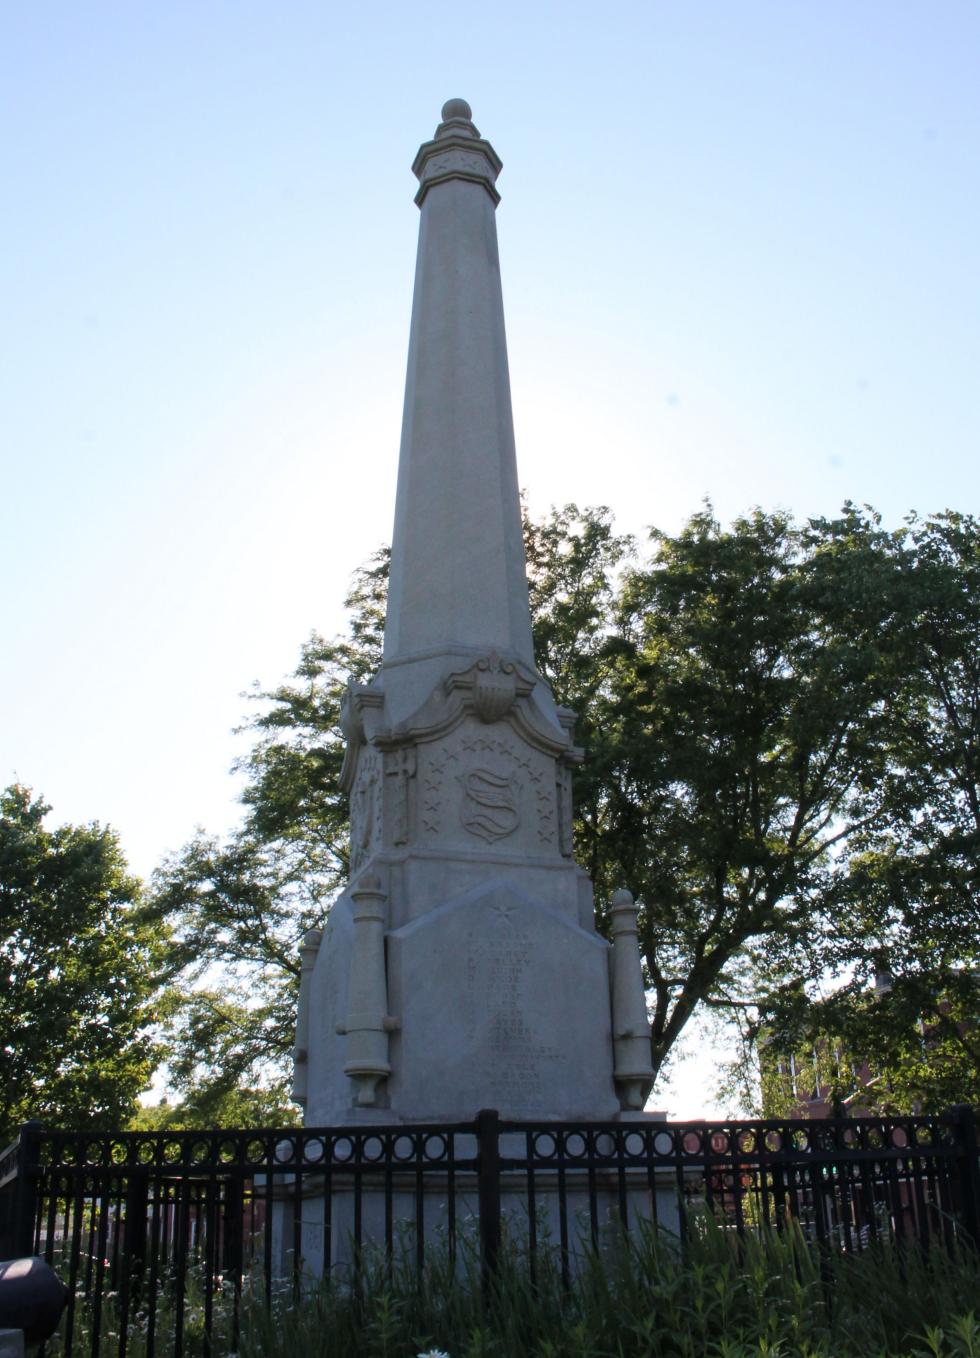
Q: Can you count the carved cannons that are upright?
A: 3